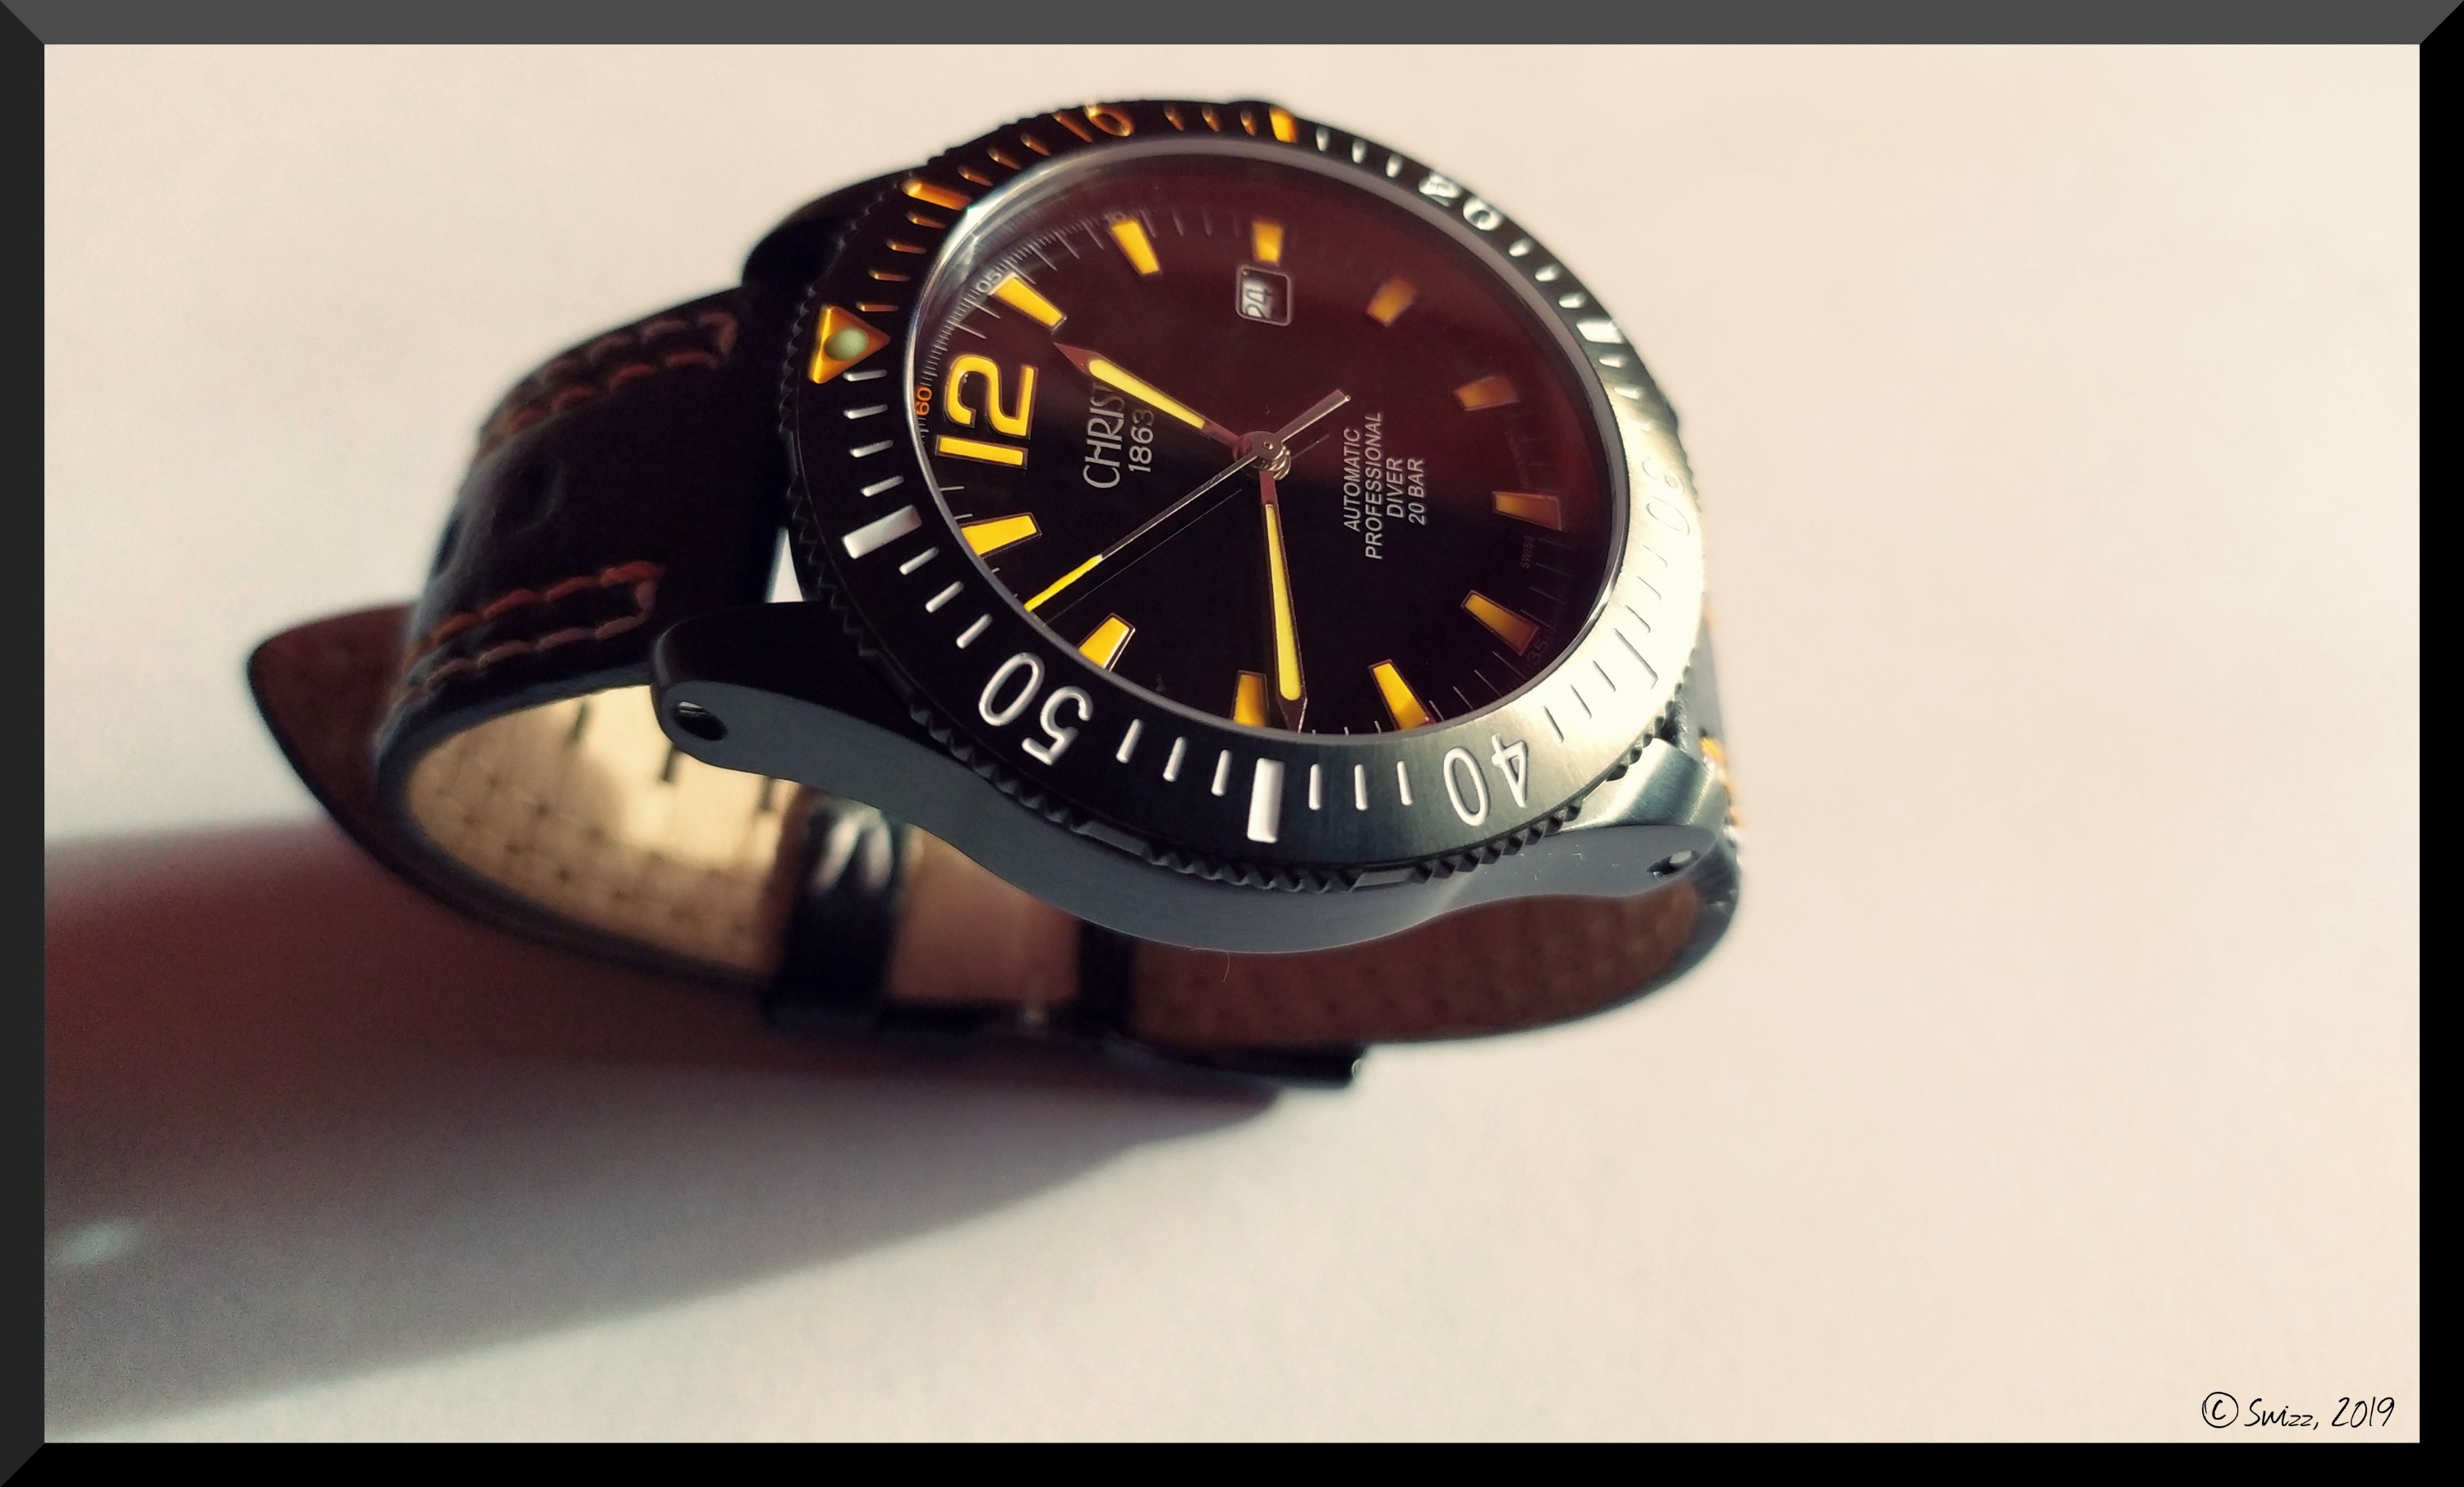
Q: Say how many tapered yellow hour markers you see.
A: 11